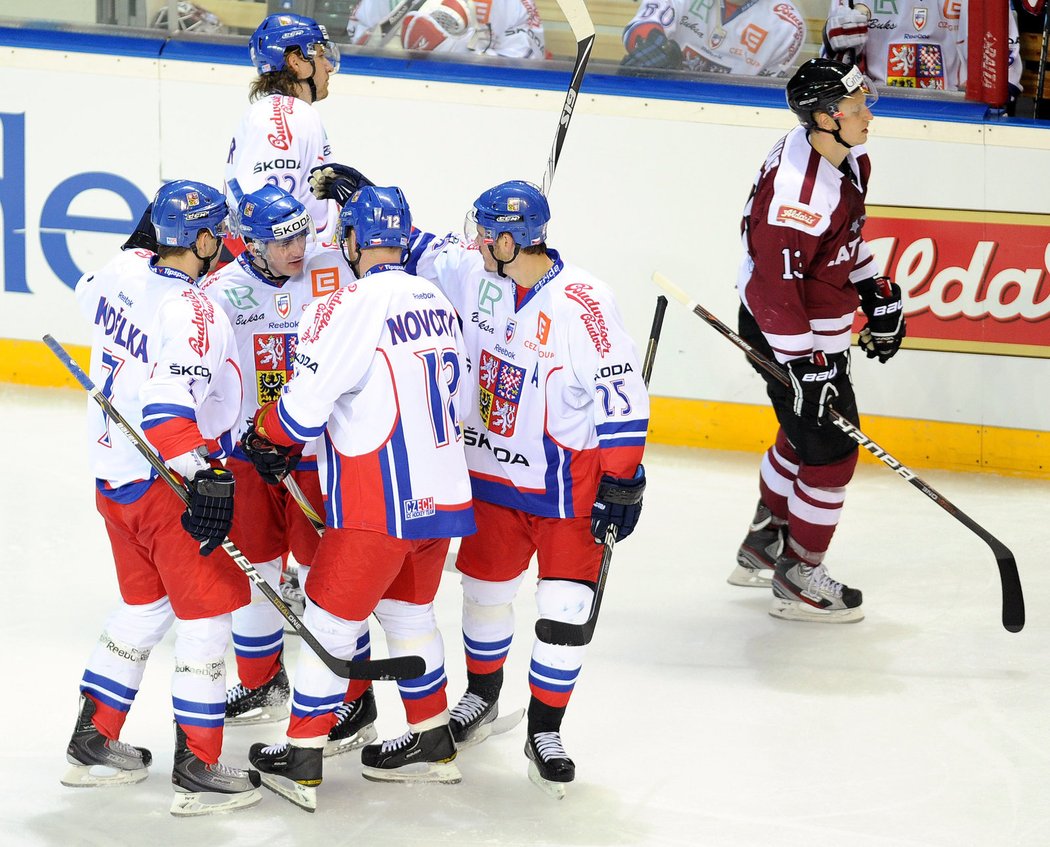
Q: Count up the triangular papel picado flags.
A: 0